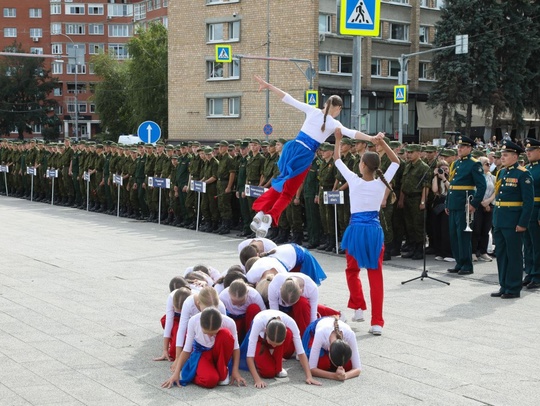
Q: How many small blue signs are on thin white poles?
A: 9